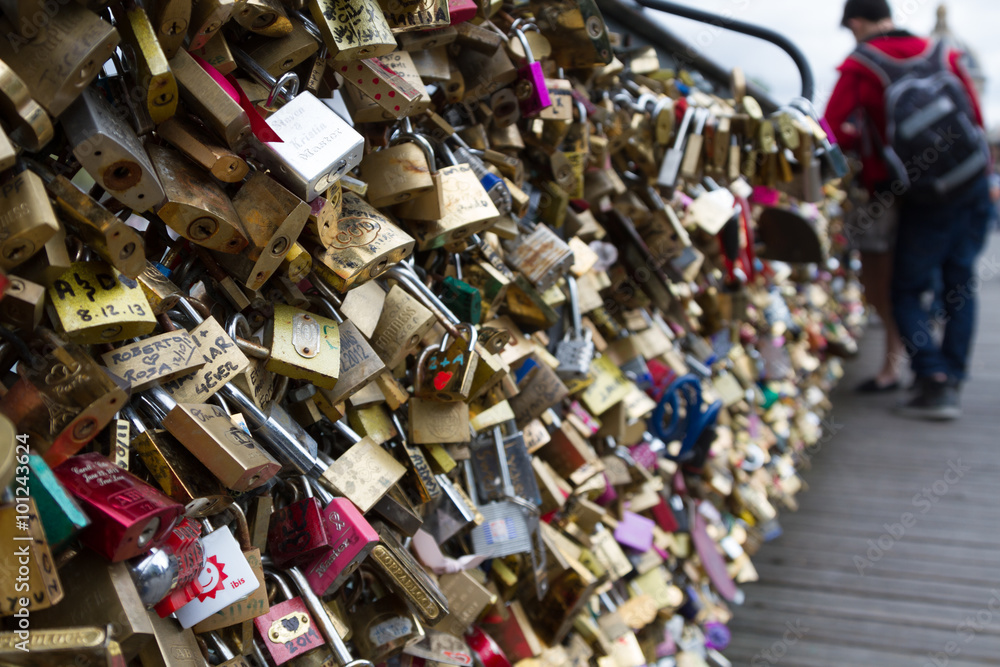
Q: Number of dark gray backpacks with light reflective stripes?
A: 1